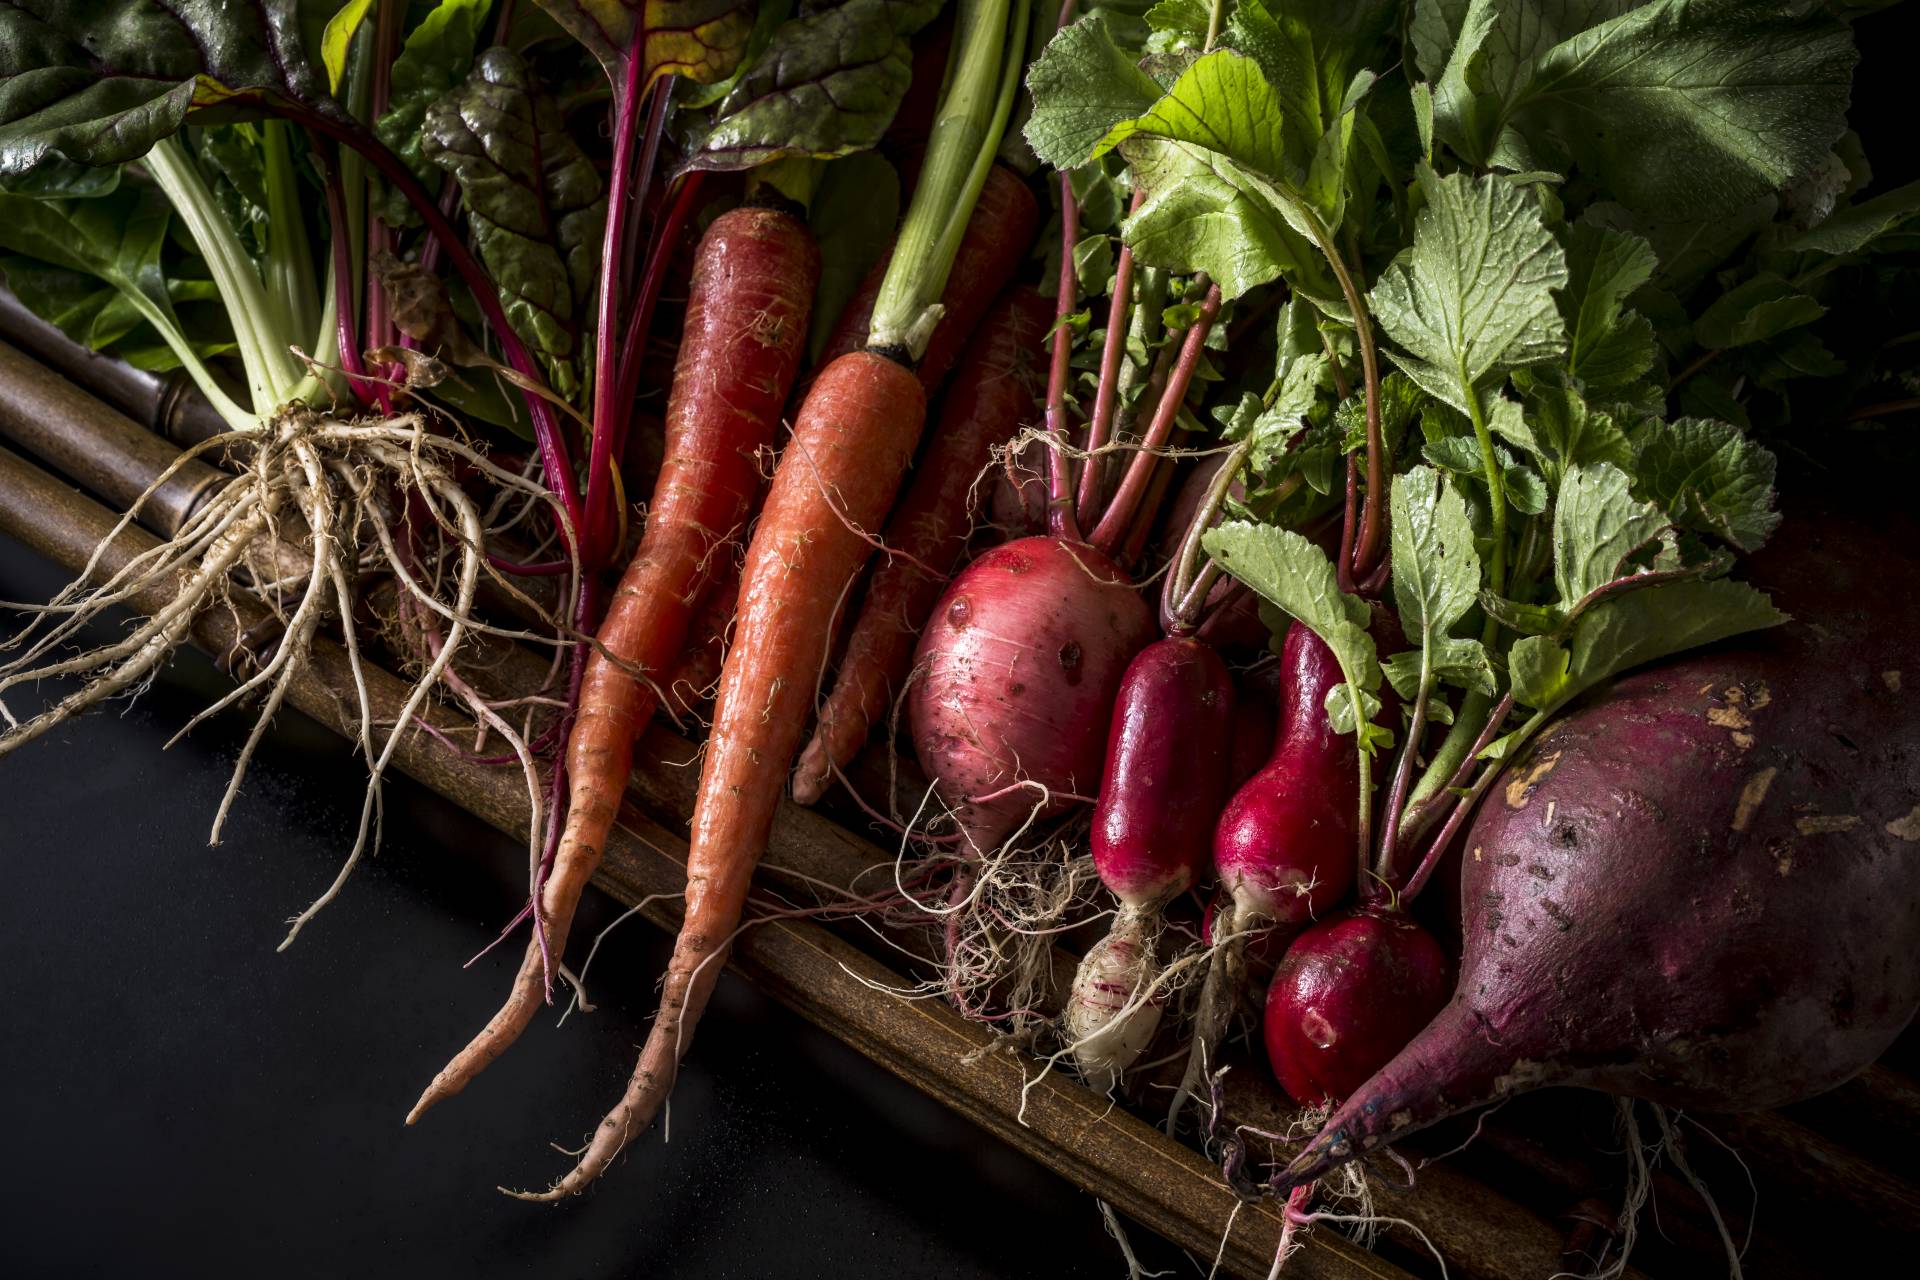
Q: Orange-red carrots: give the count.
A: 4